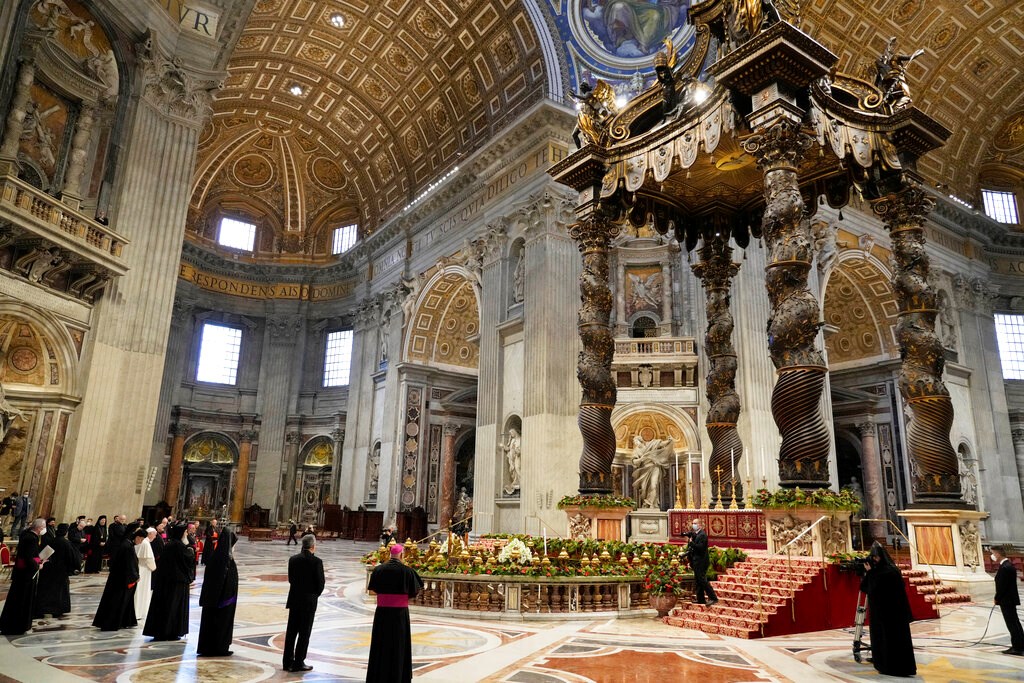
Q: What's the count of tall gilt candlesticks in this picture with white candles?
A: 6